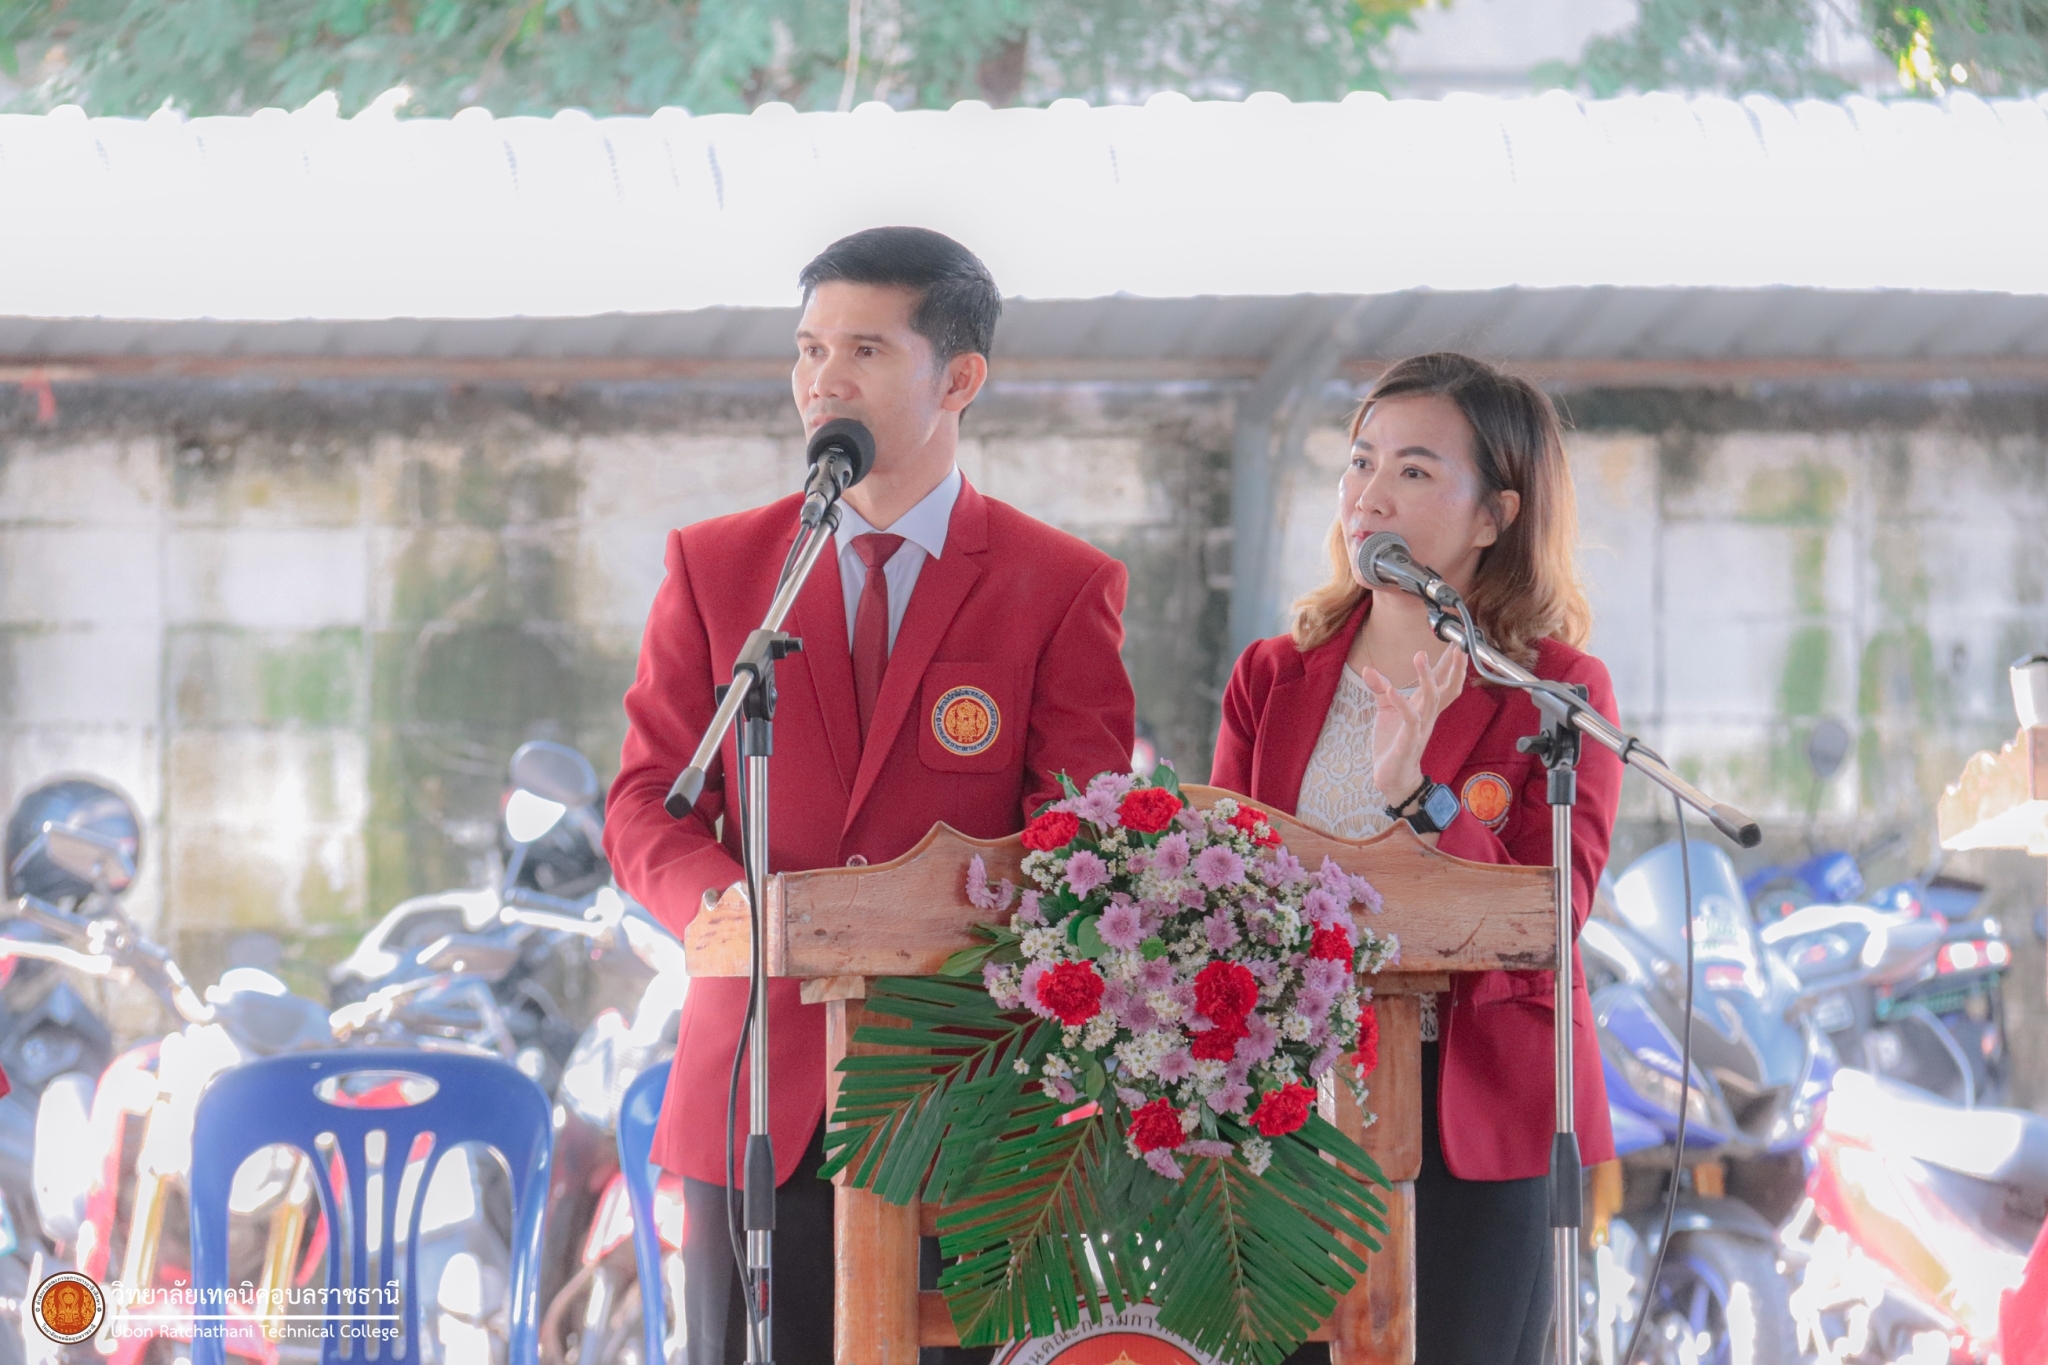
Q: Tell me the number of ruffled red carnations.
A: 10